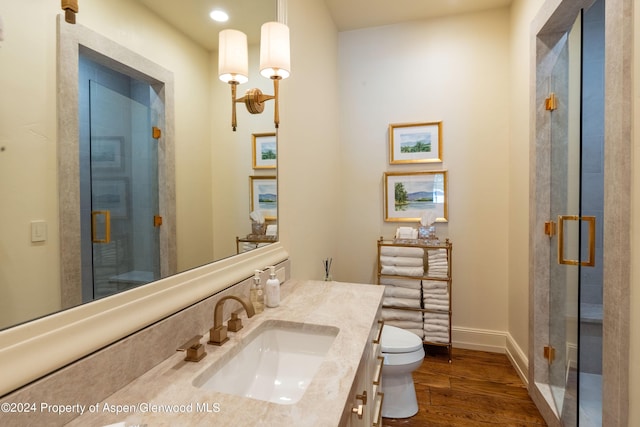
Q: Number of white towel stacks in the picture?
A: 6